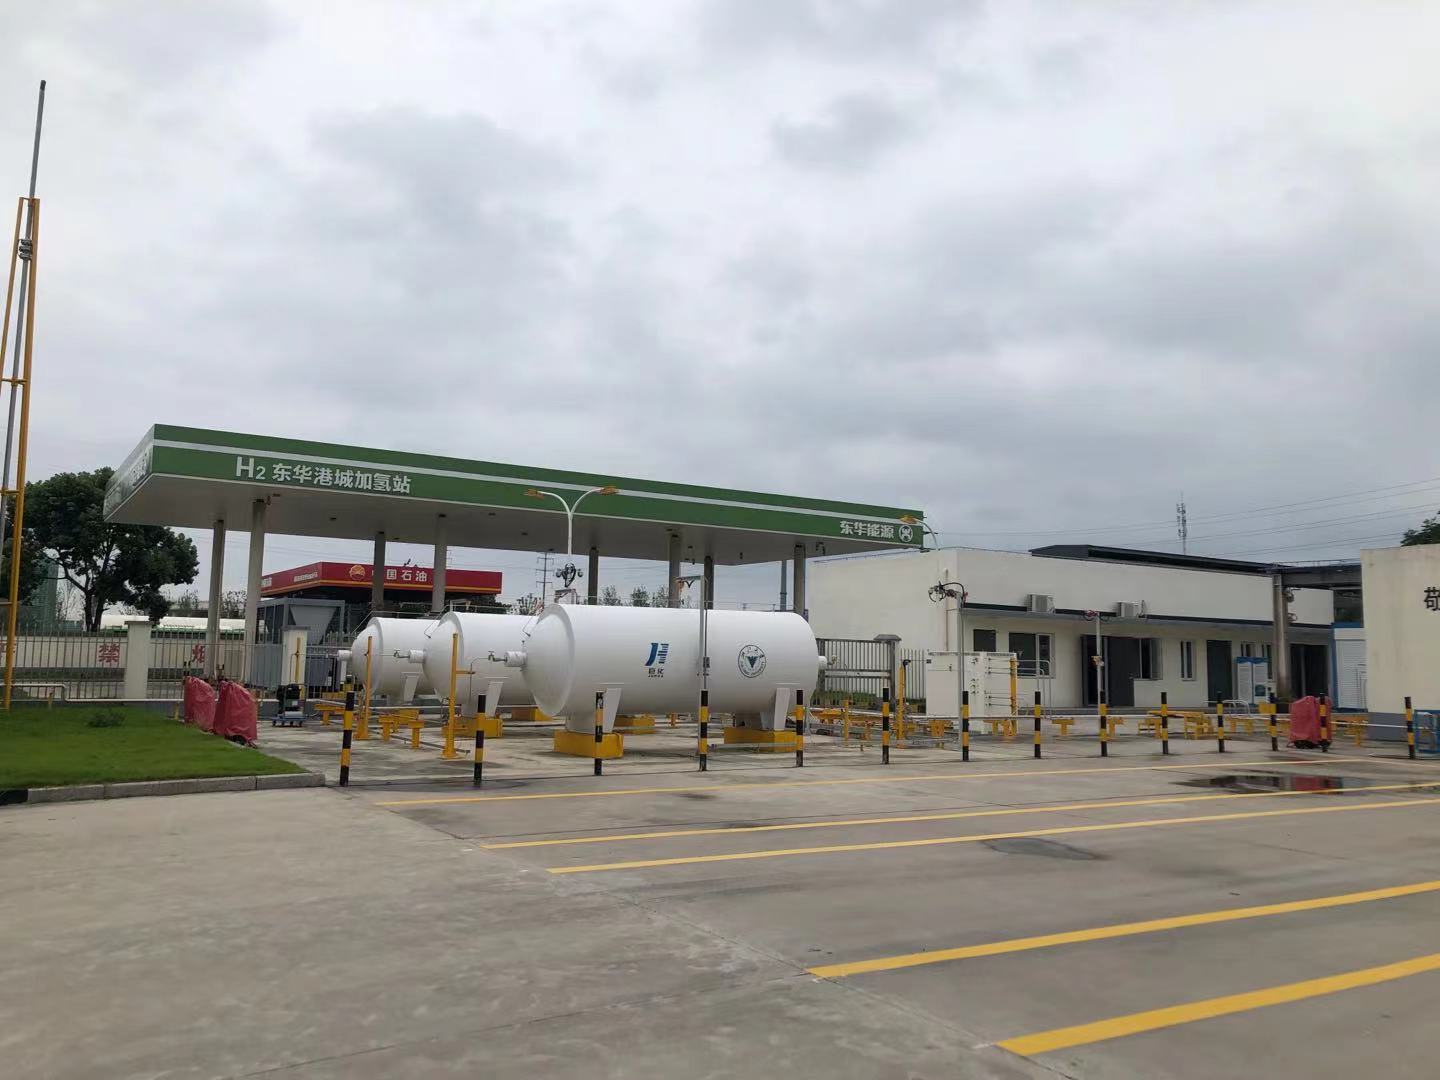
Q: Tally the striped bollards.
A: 14